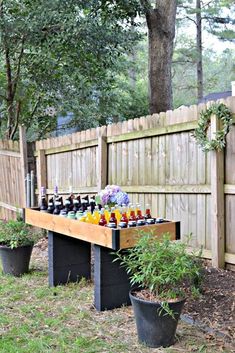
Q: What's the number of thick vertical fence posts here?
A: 4